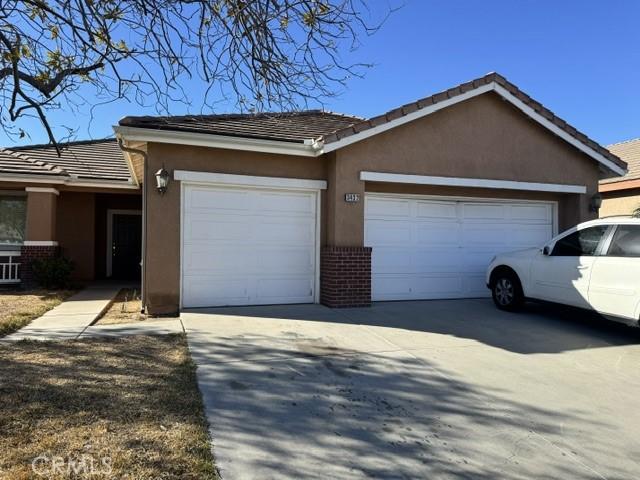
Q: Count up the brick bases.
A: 2